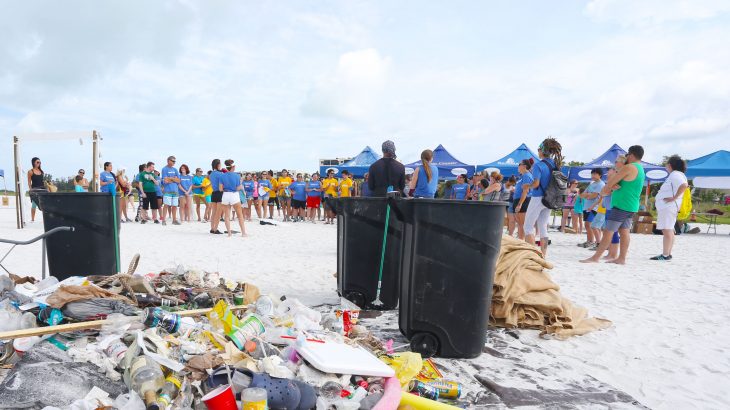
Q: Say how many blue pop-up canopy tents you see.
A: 5